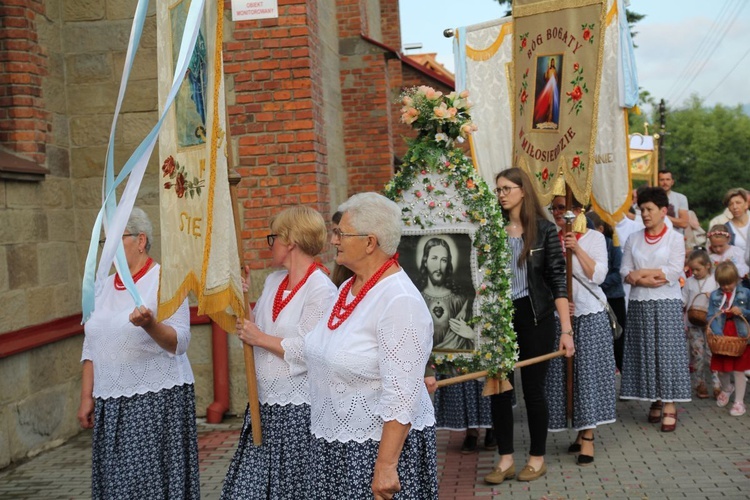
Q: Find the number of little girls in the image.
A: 3